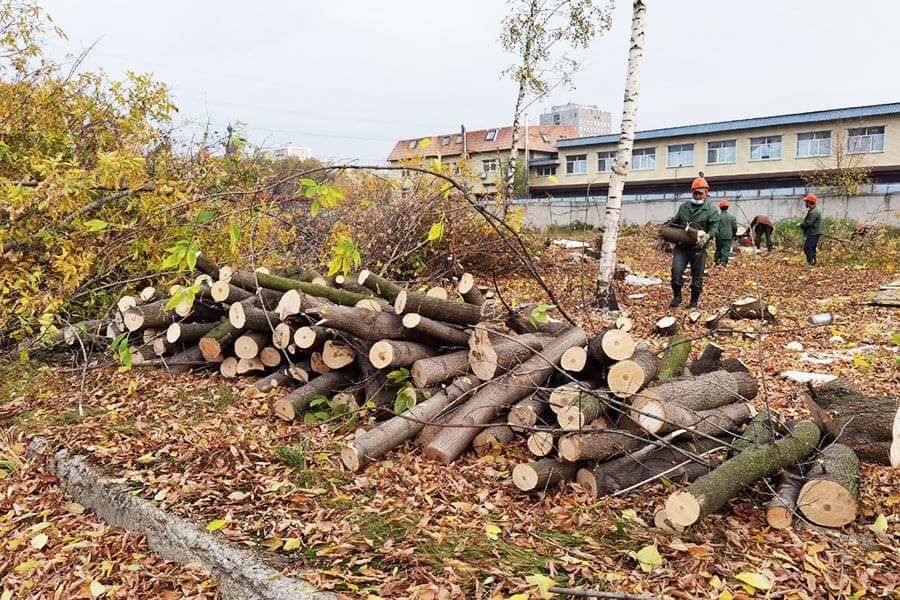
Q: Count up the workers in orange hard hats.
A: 3